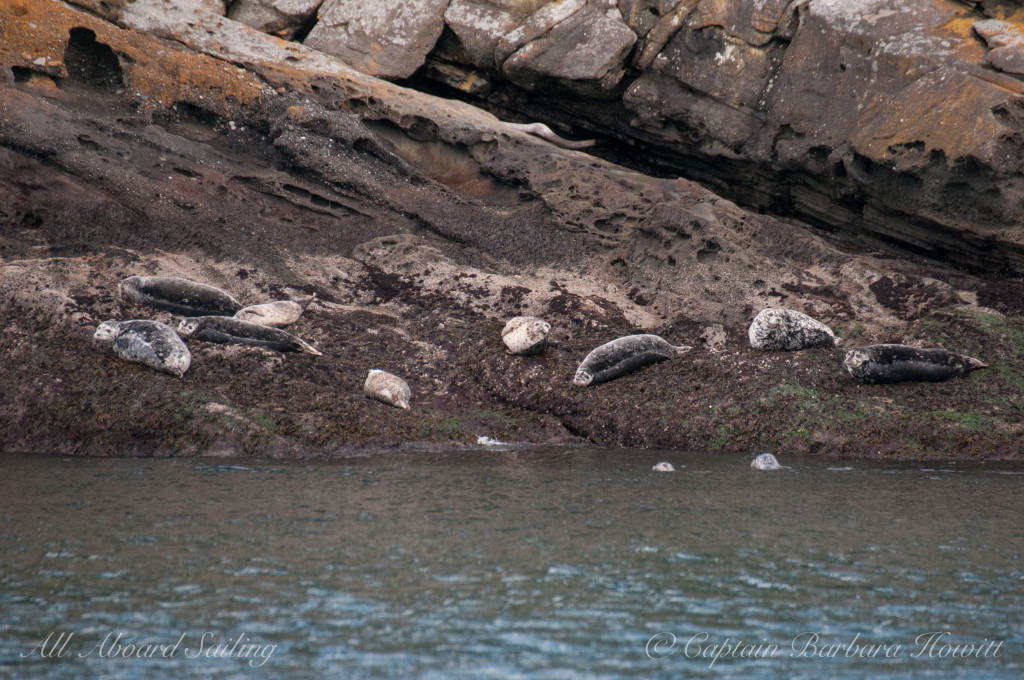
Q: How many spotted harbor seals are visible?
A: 11